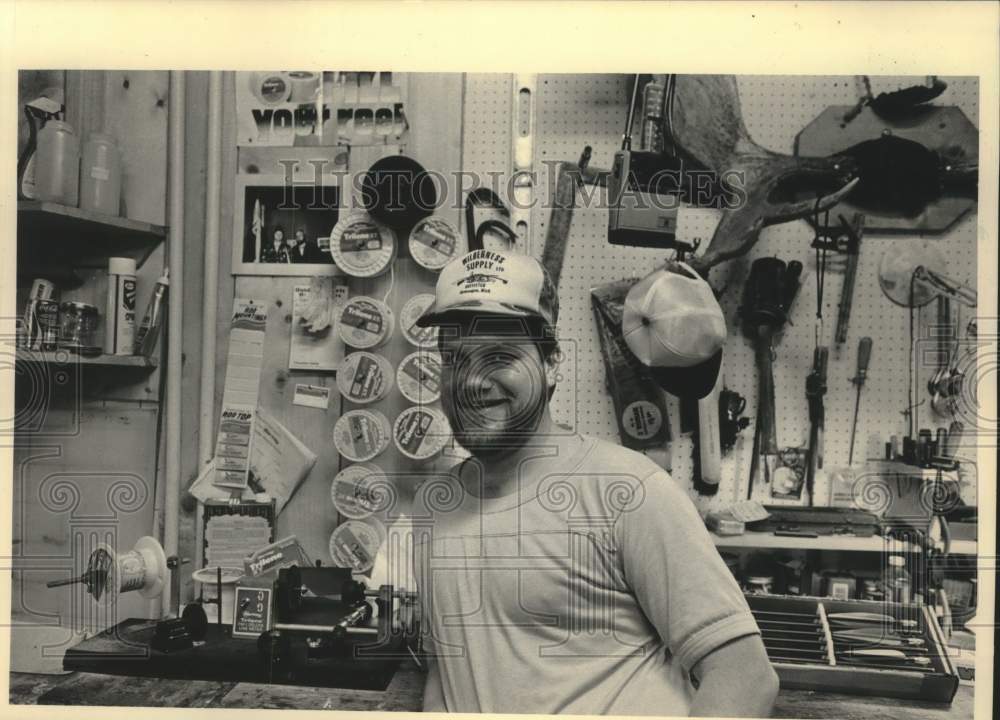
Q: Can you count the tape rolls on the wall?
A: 10